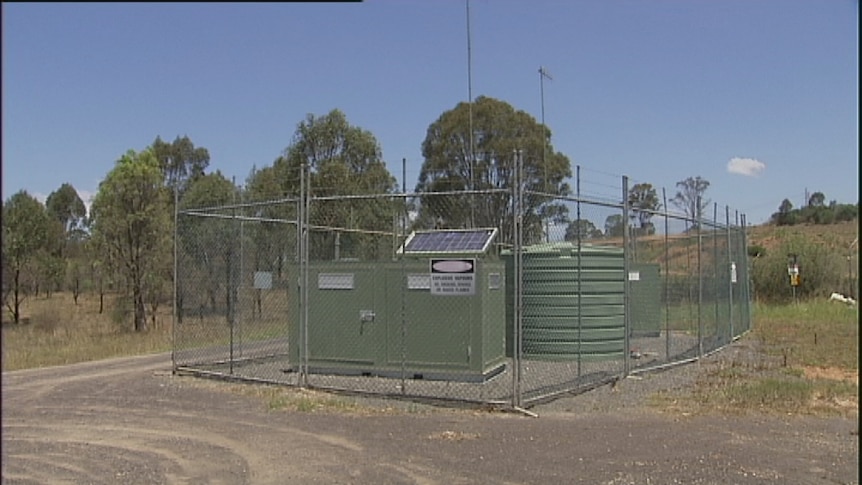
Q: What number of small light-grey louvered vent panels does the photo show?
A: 3